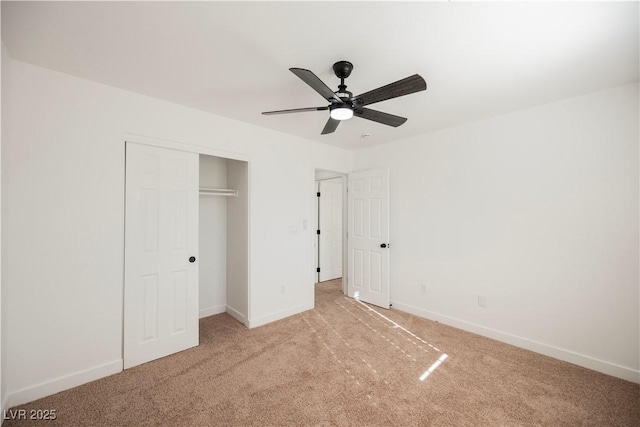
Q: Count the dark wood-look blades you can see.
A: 5